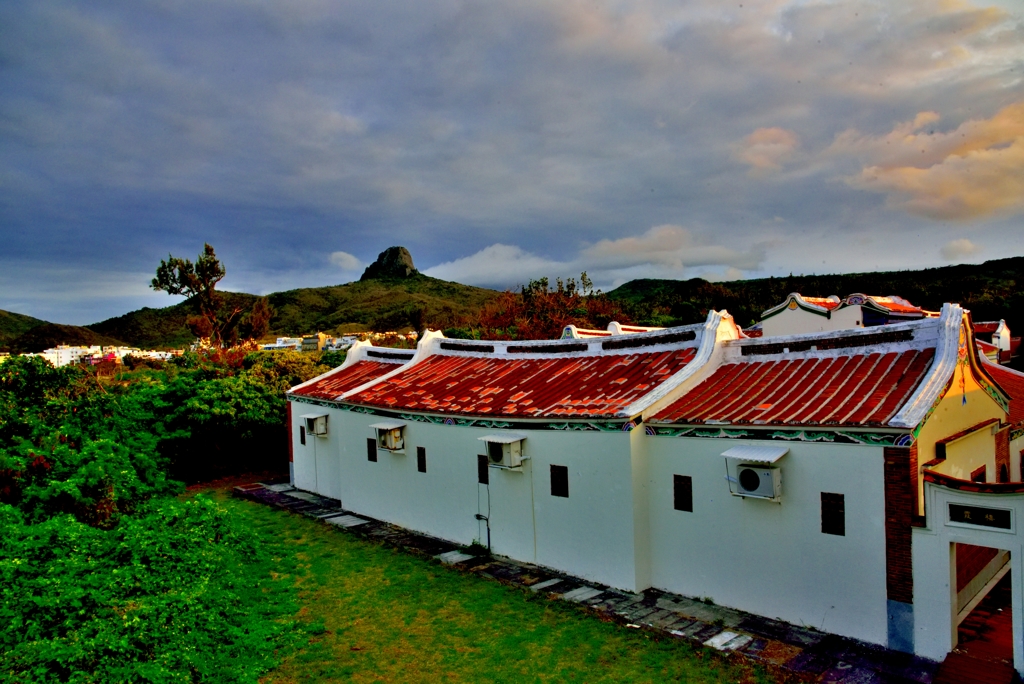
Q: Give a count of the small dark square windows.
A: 7